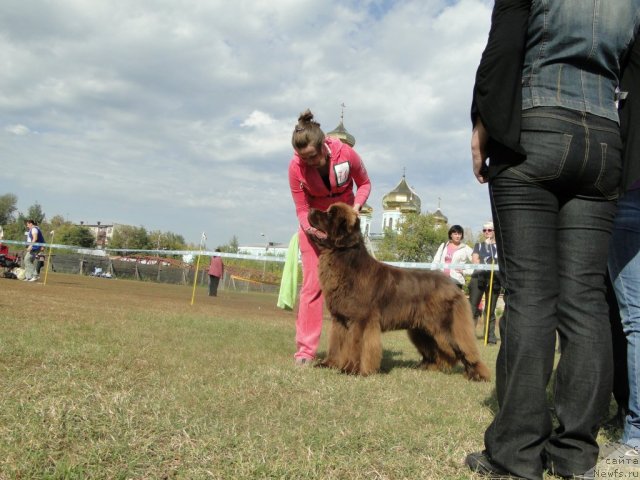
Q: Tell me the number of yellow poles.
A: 3